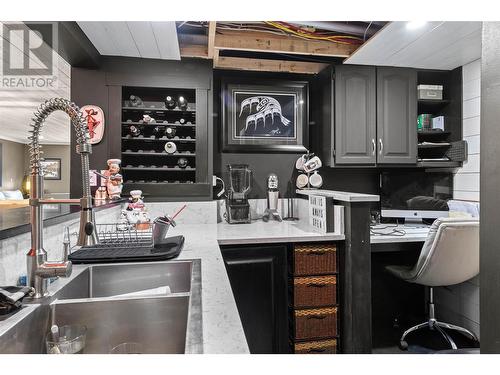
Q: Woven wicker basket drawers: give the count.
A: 4